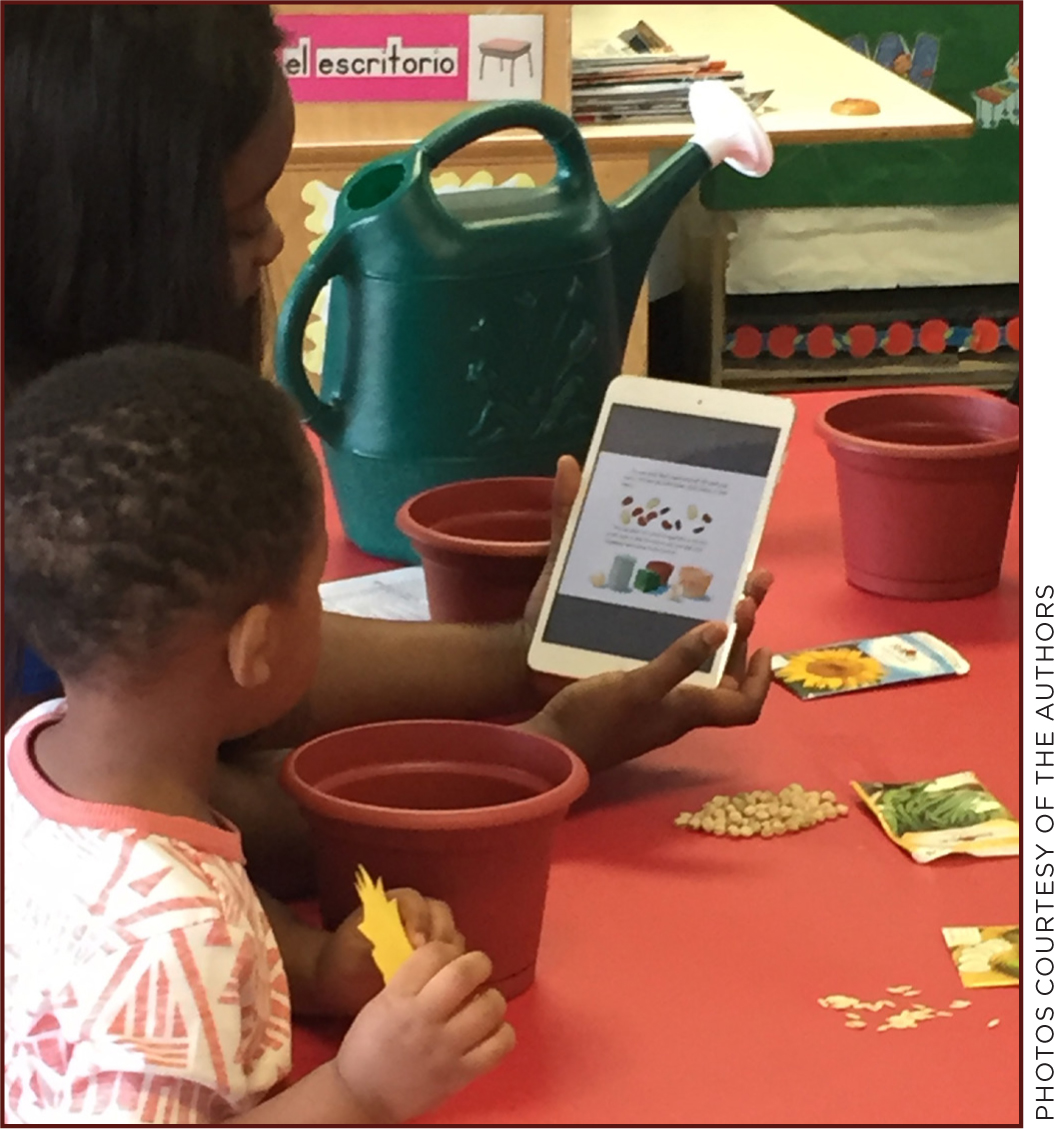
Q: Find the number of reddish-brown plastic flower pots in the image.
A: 3